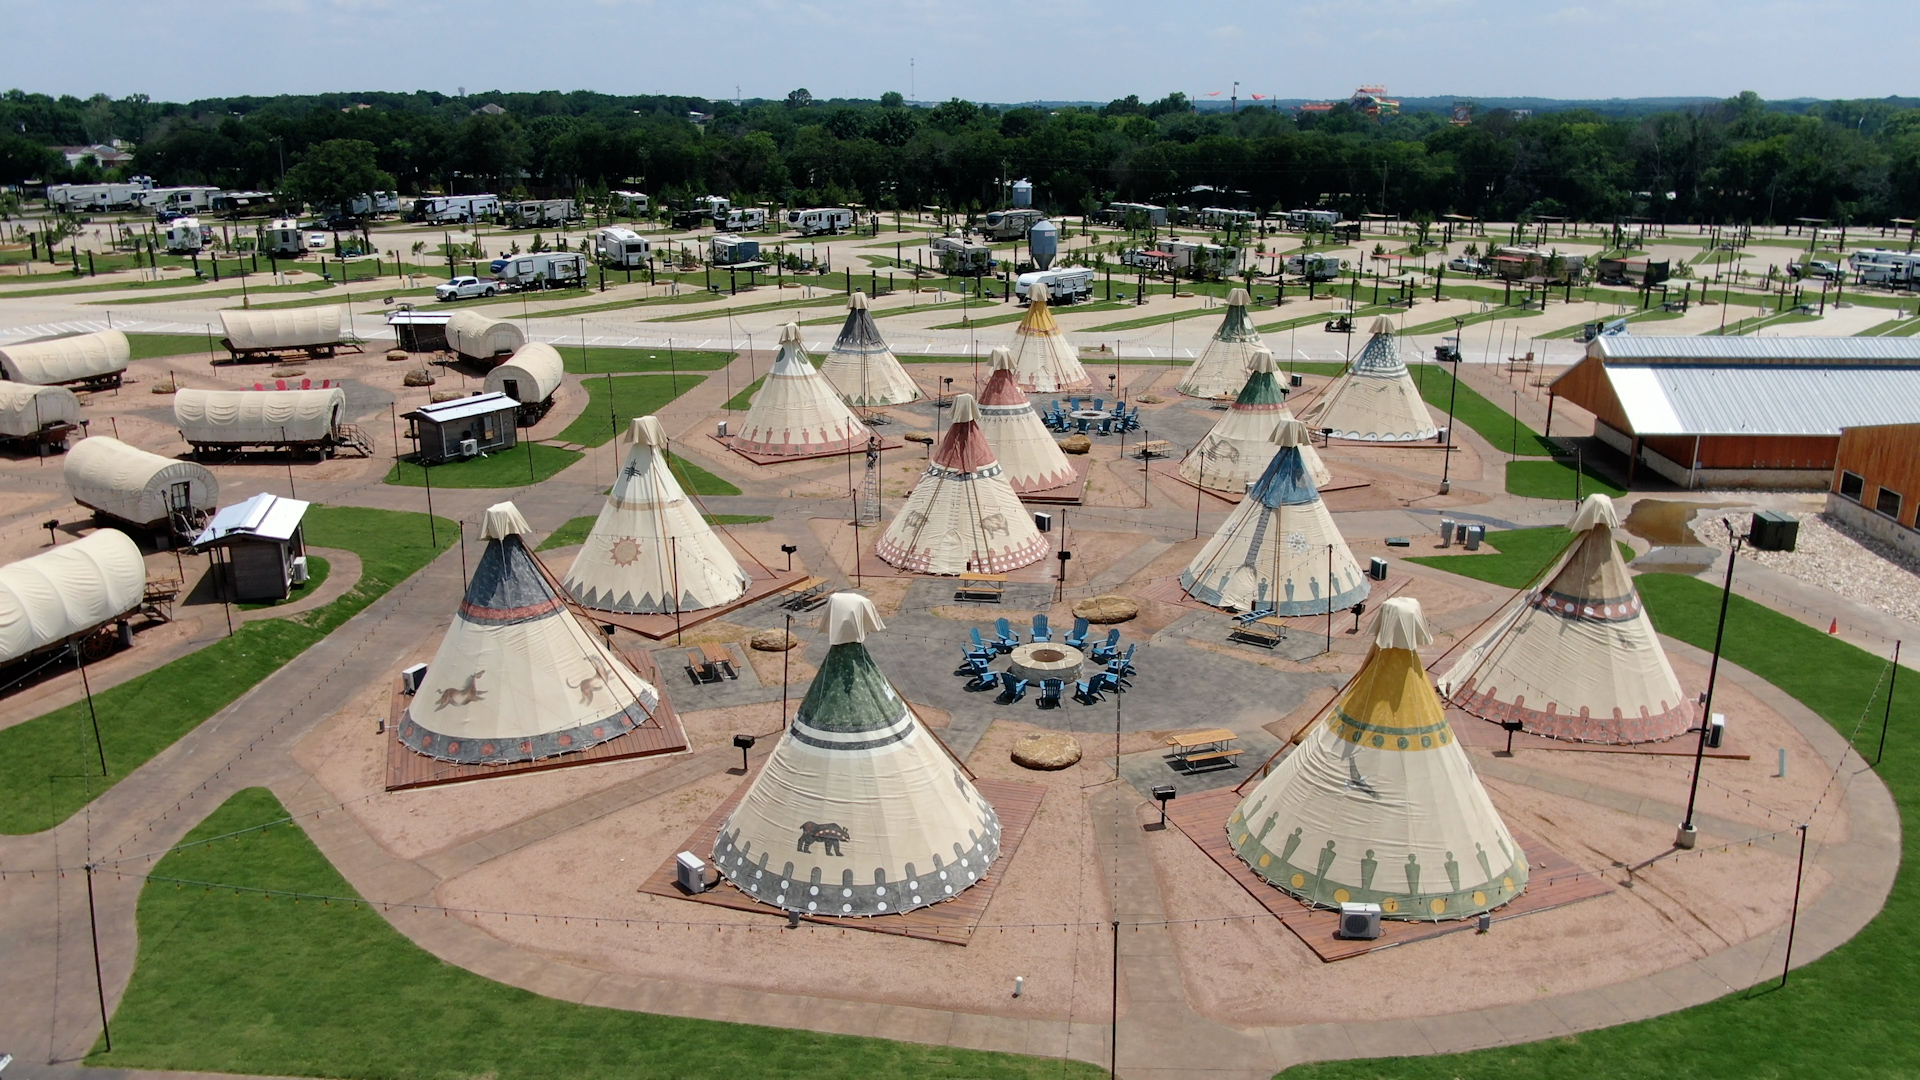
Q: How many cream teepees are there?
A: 14